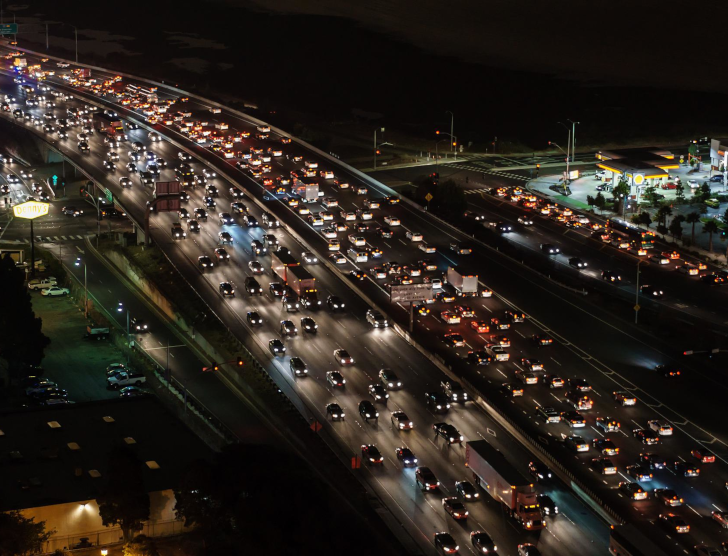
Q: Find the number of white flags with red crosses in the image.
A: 0